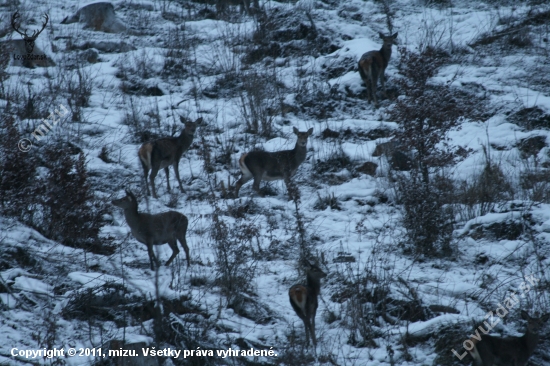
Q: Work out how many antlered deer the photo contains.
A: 0